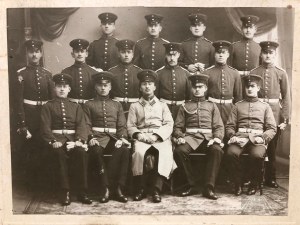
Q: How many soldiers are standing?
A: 10